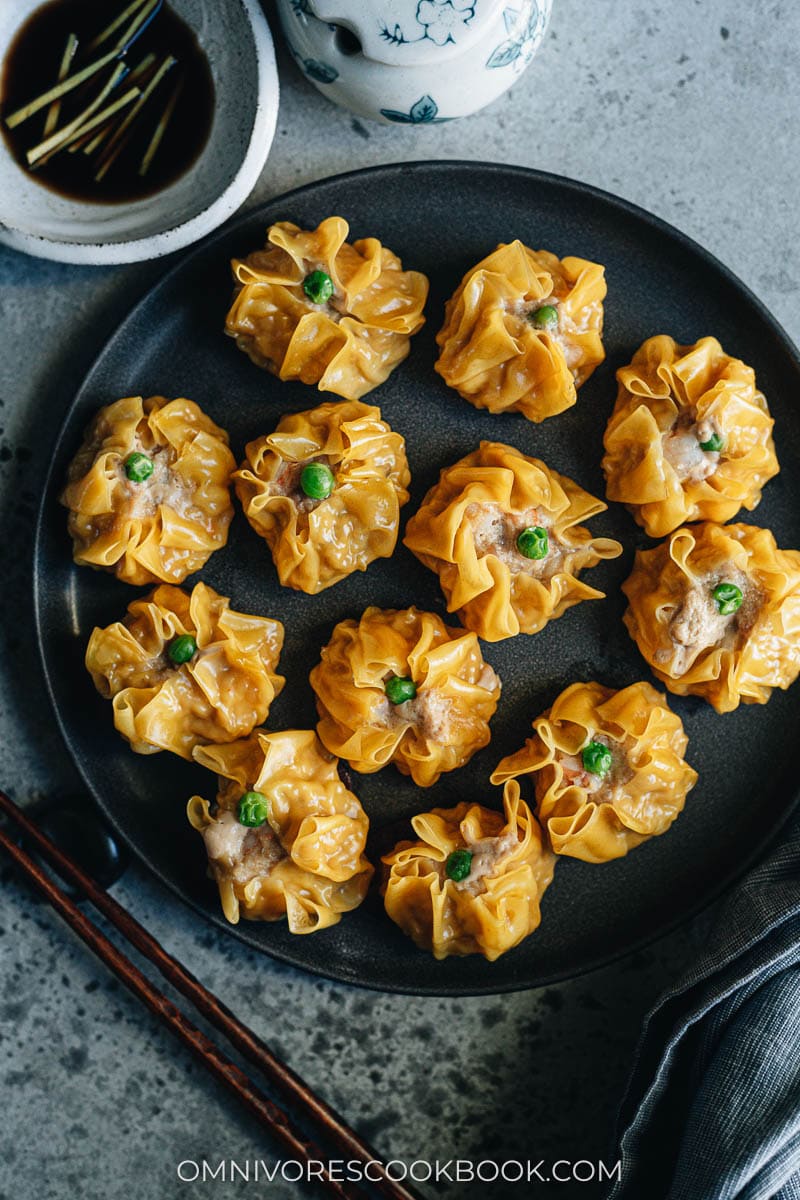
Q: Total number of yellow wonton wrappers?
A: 12